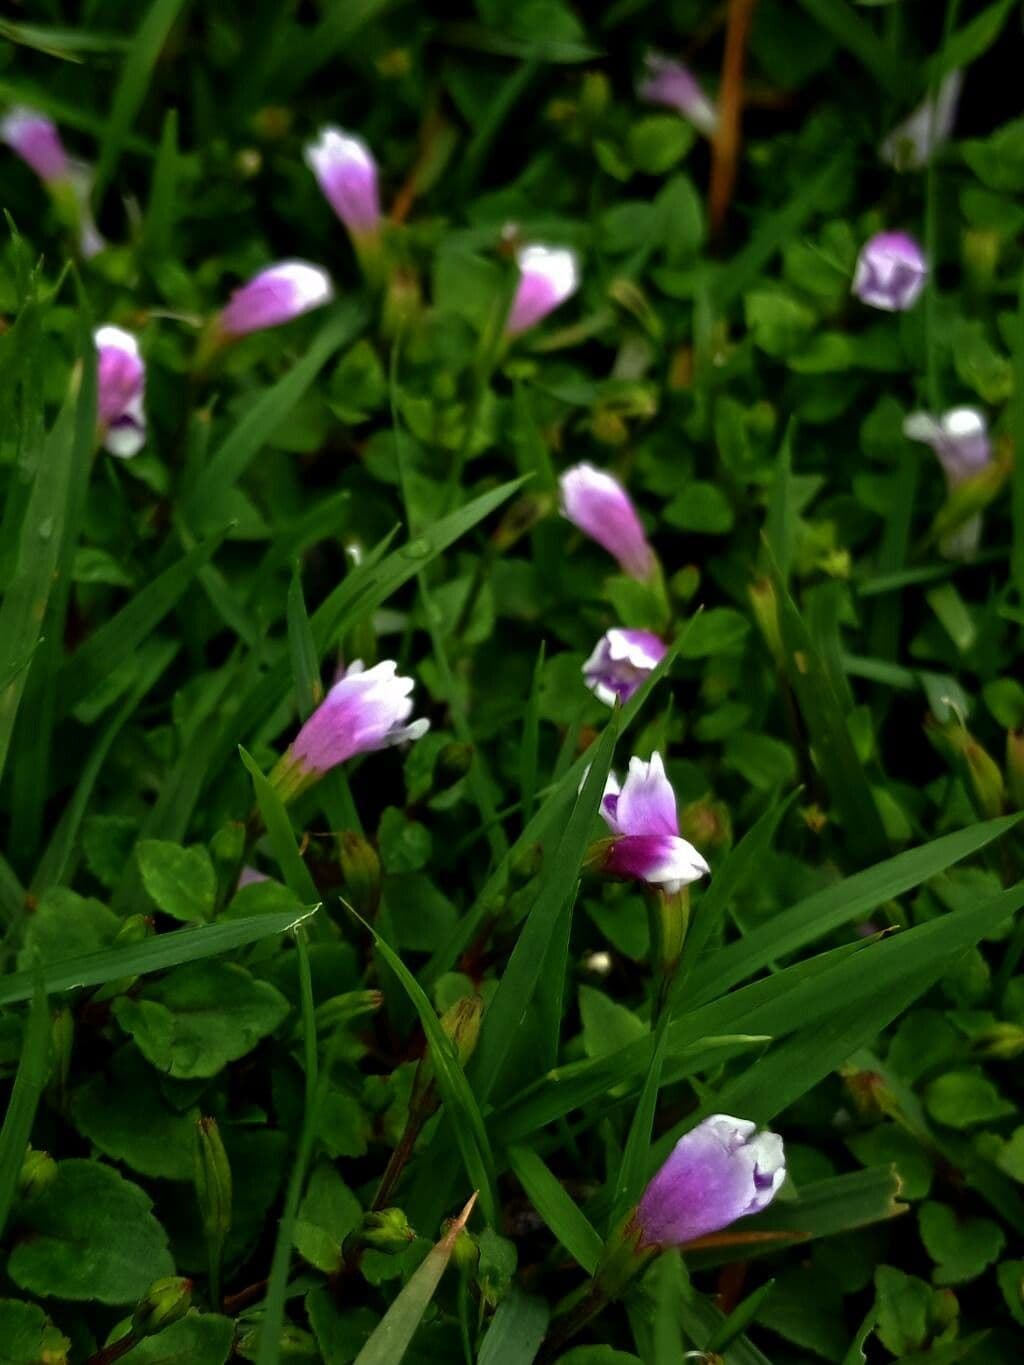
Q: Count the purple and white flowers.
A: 14